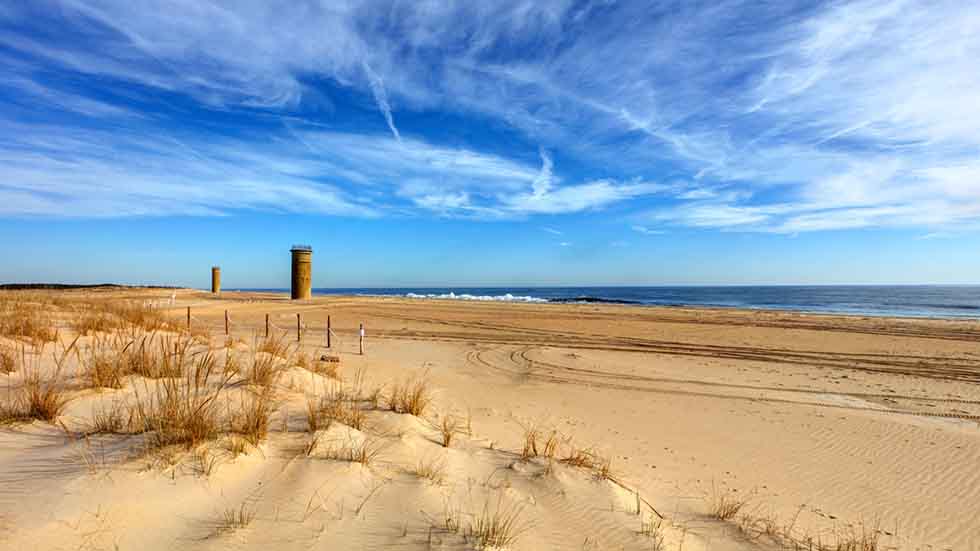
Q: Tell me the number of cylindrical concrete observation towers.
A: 2